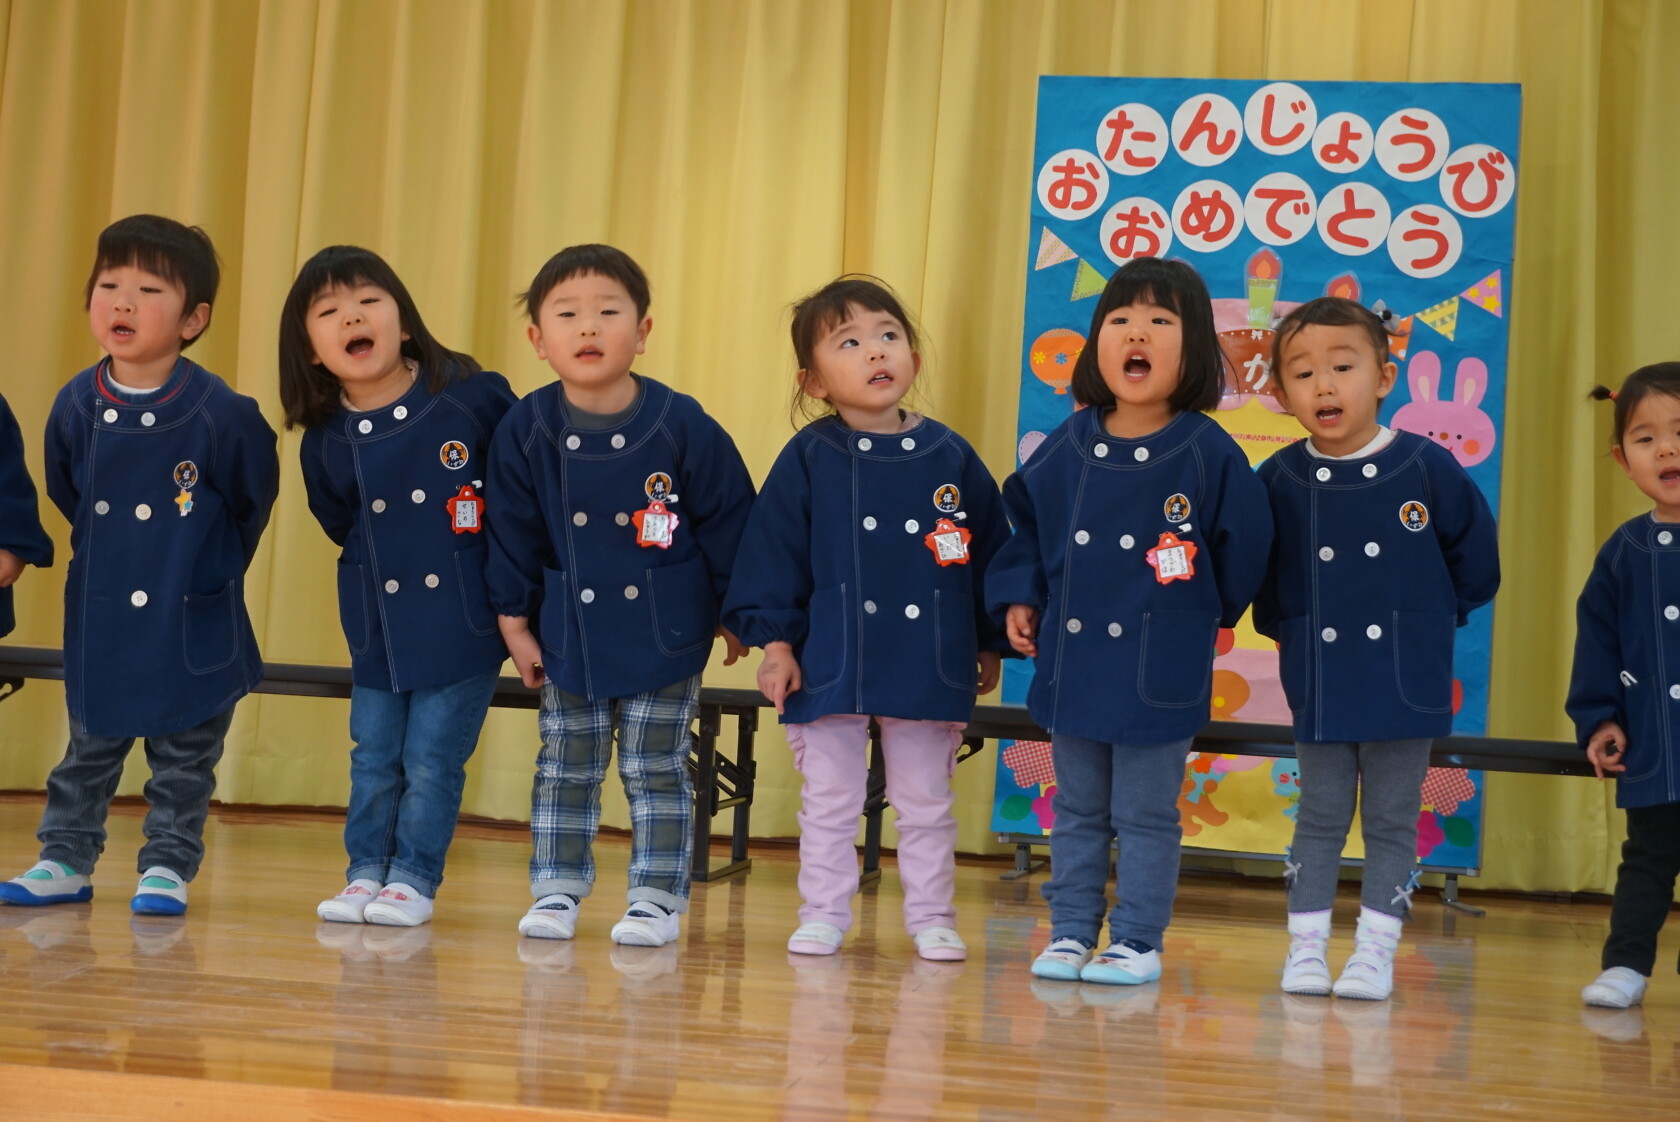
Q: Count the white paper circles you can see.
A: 12